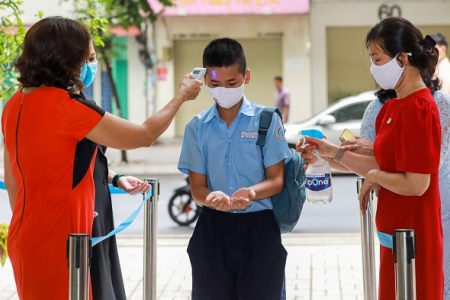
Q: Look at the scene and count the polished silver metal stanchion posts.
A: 4